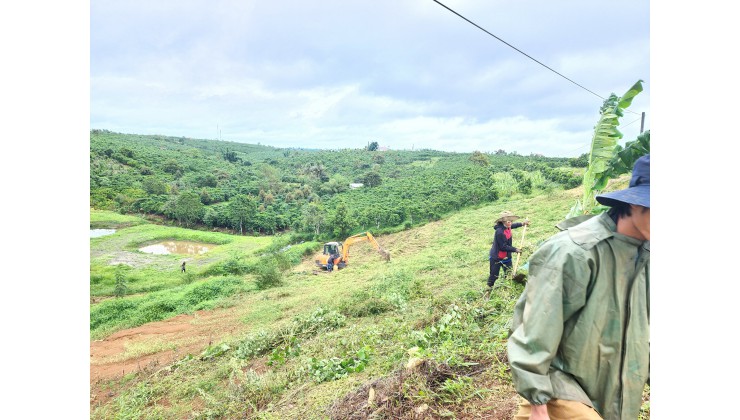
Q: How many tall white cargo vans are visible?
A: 0